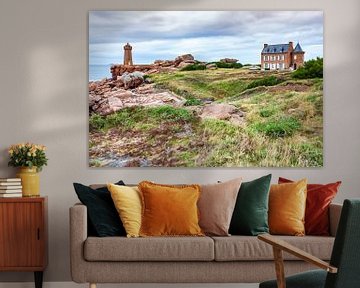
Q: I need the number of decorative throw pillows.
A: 7